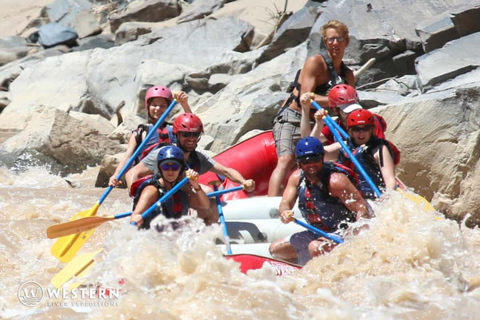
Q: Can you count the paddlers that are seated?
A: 6